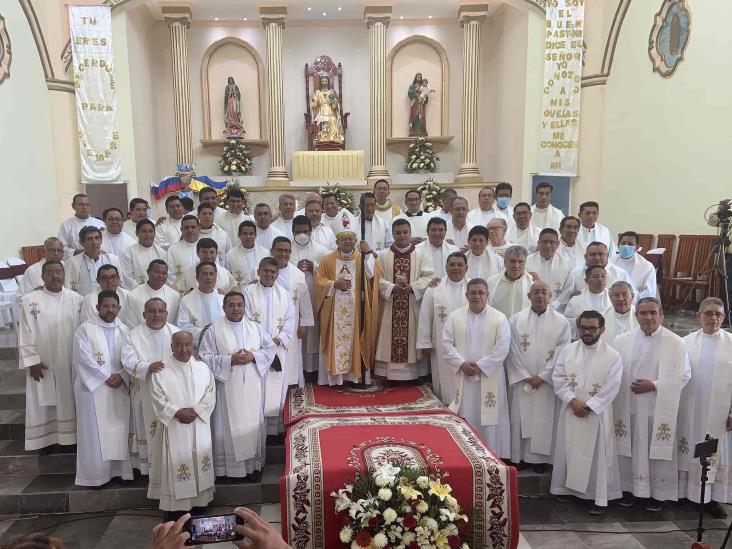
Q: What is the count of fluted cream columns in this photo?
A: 4